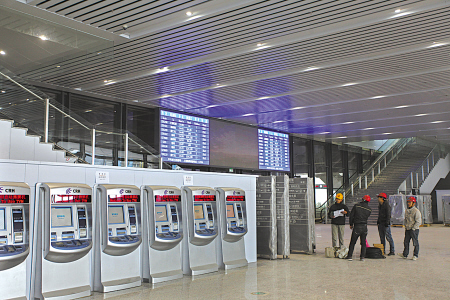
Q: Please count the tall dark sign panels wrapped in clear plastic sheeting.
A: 3